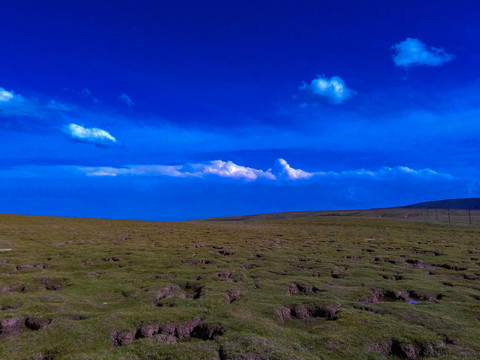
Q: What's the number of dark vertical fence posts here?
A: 5